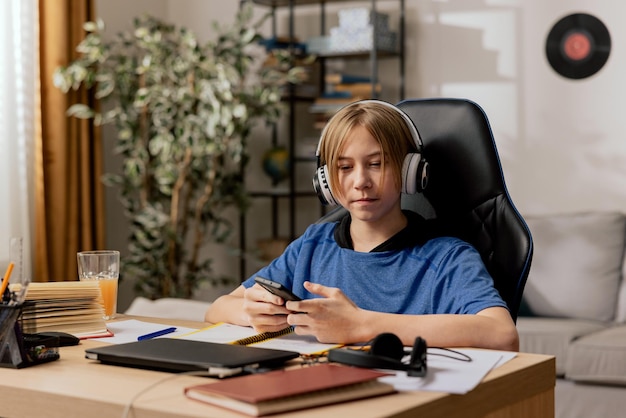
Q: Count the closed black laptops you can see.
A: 1